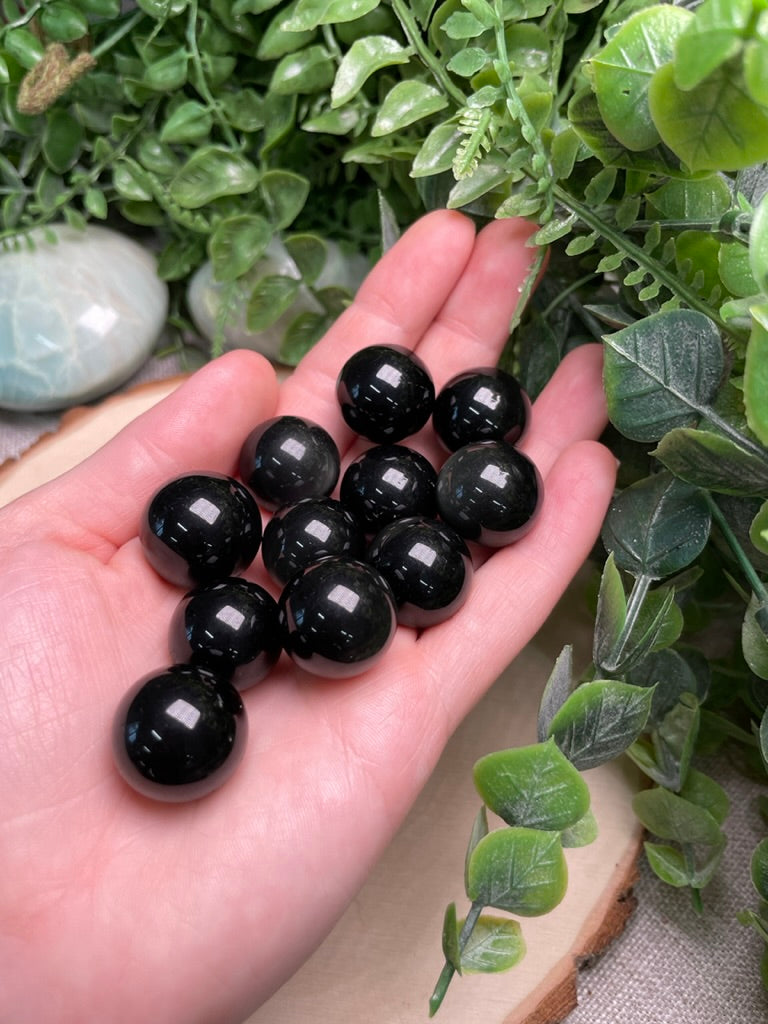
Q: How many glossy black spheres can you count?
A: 11